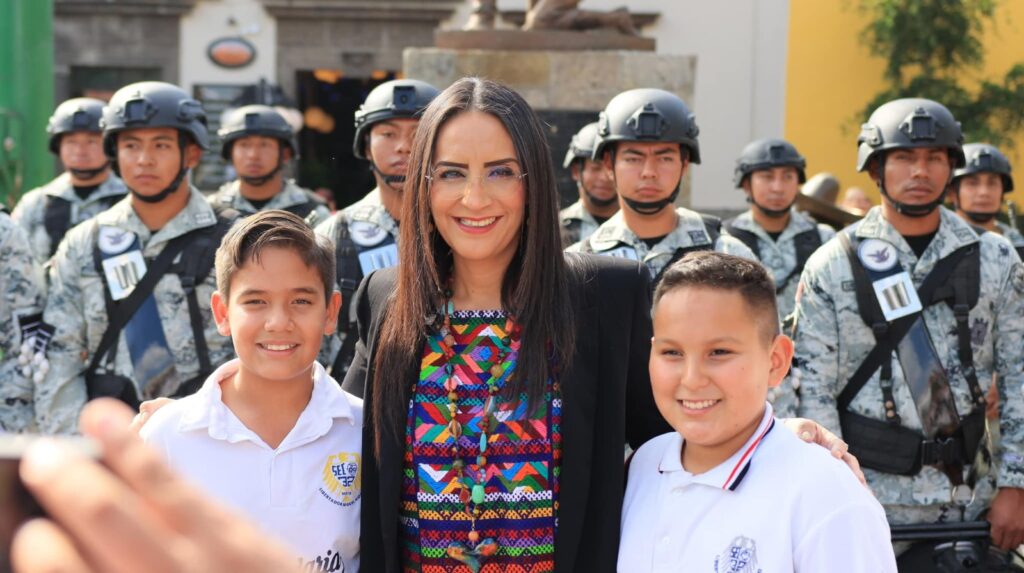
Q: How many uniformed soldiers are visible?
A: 9